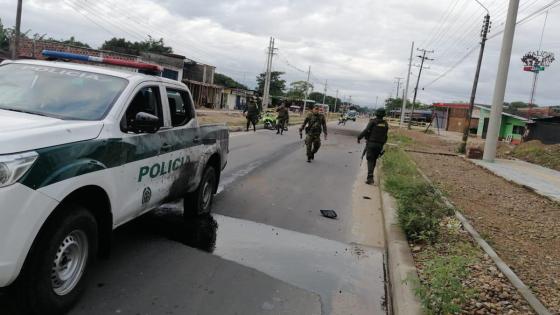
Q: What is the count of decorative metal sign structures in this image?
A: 1